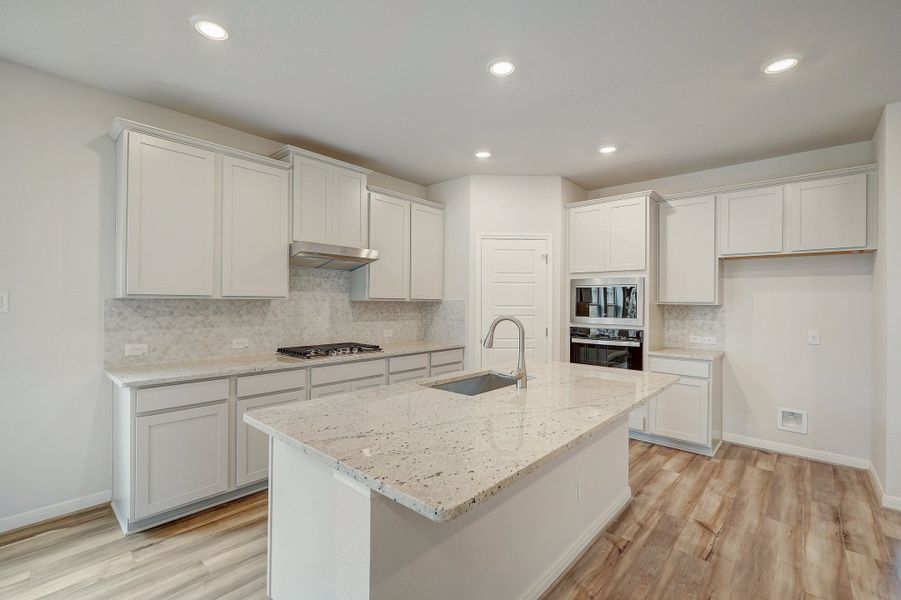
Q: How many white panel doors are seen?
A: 1